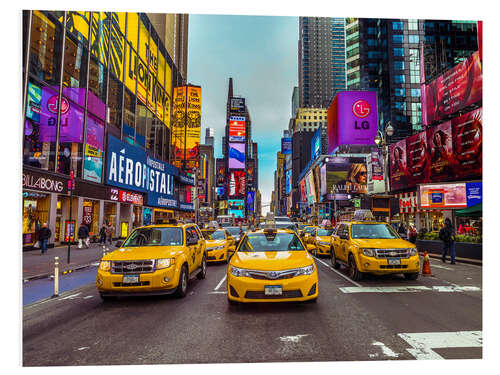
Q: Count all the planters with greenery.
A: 1